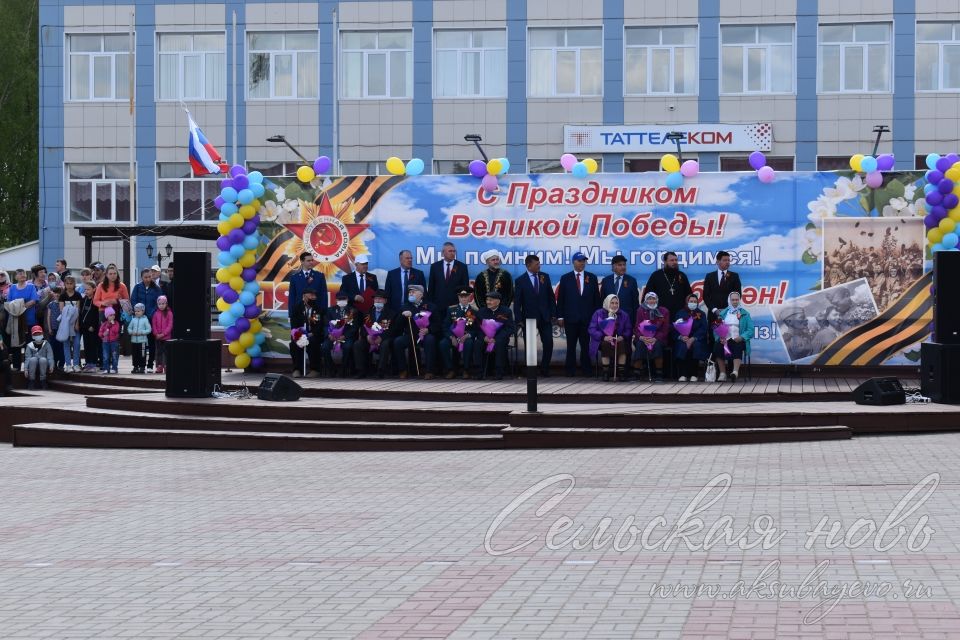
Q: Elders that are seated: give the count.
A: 10